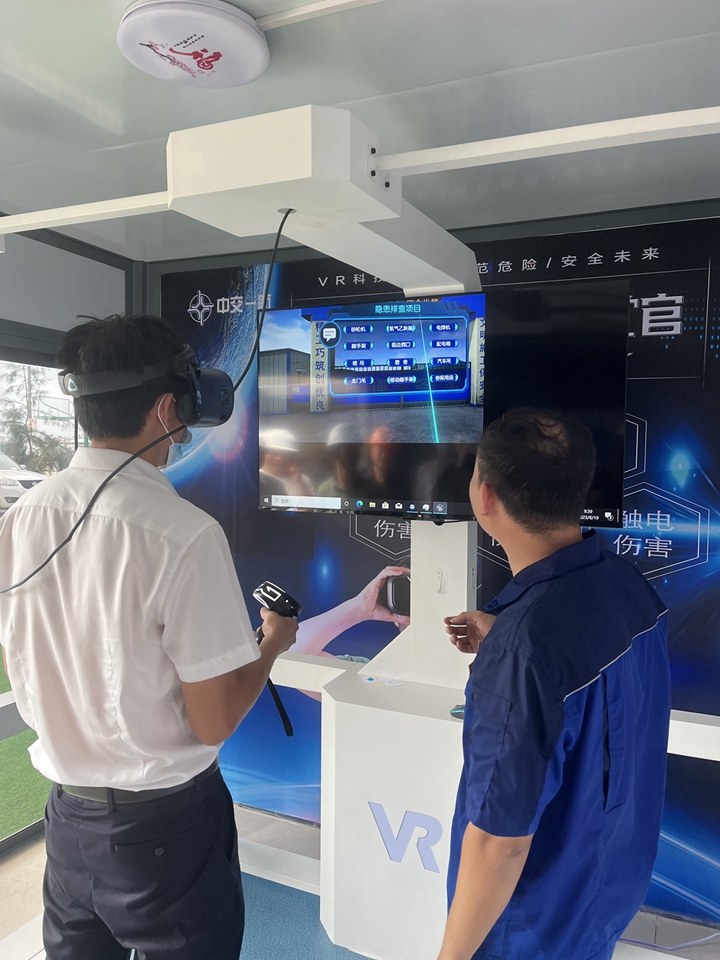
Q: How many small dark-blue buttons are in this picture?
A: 12